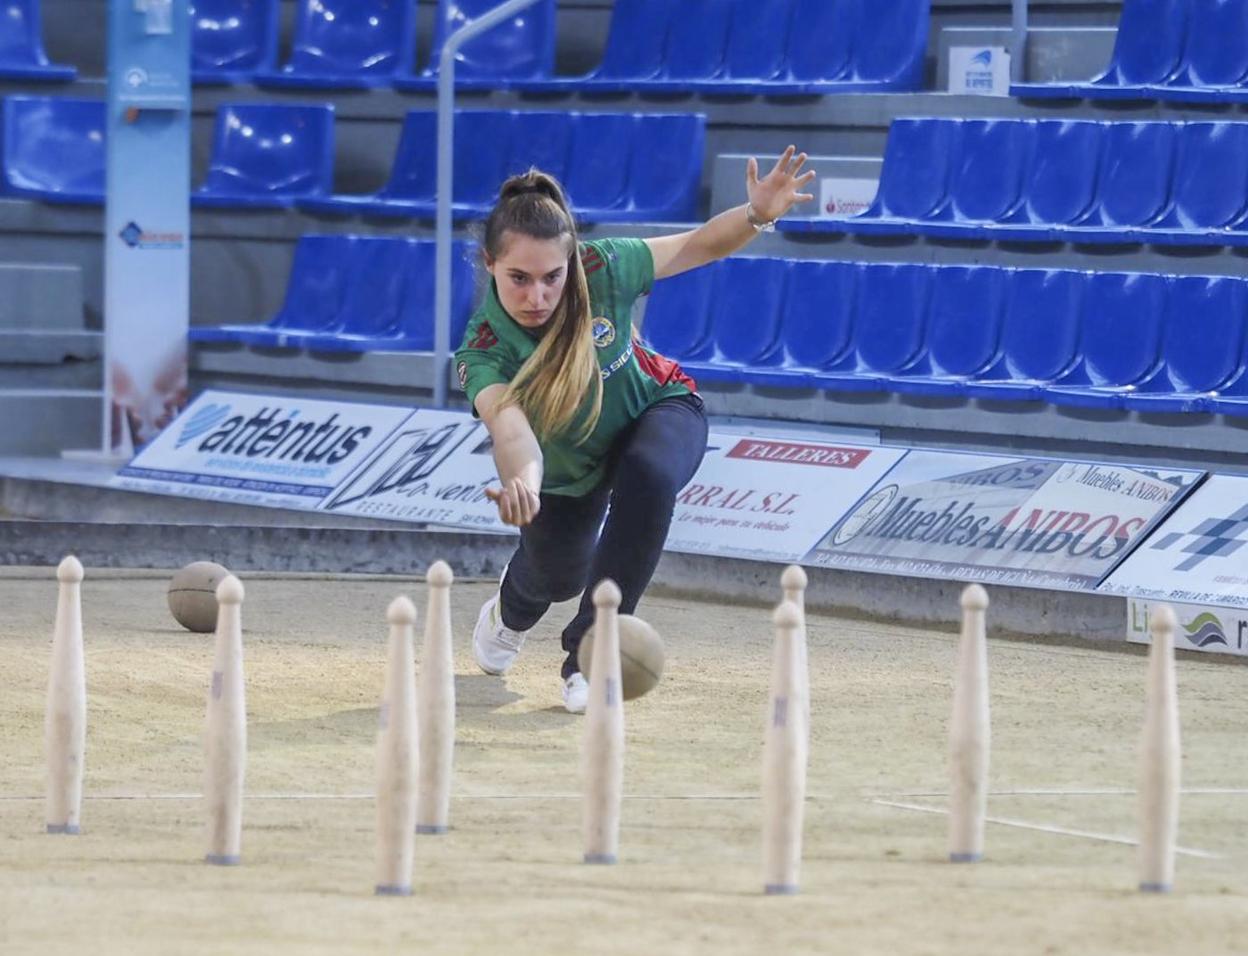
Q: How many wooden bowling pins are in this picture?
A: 9